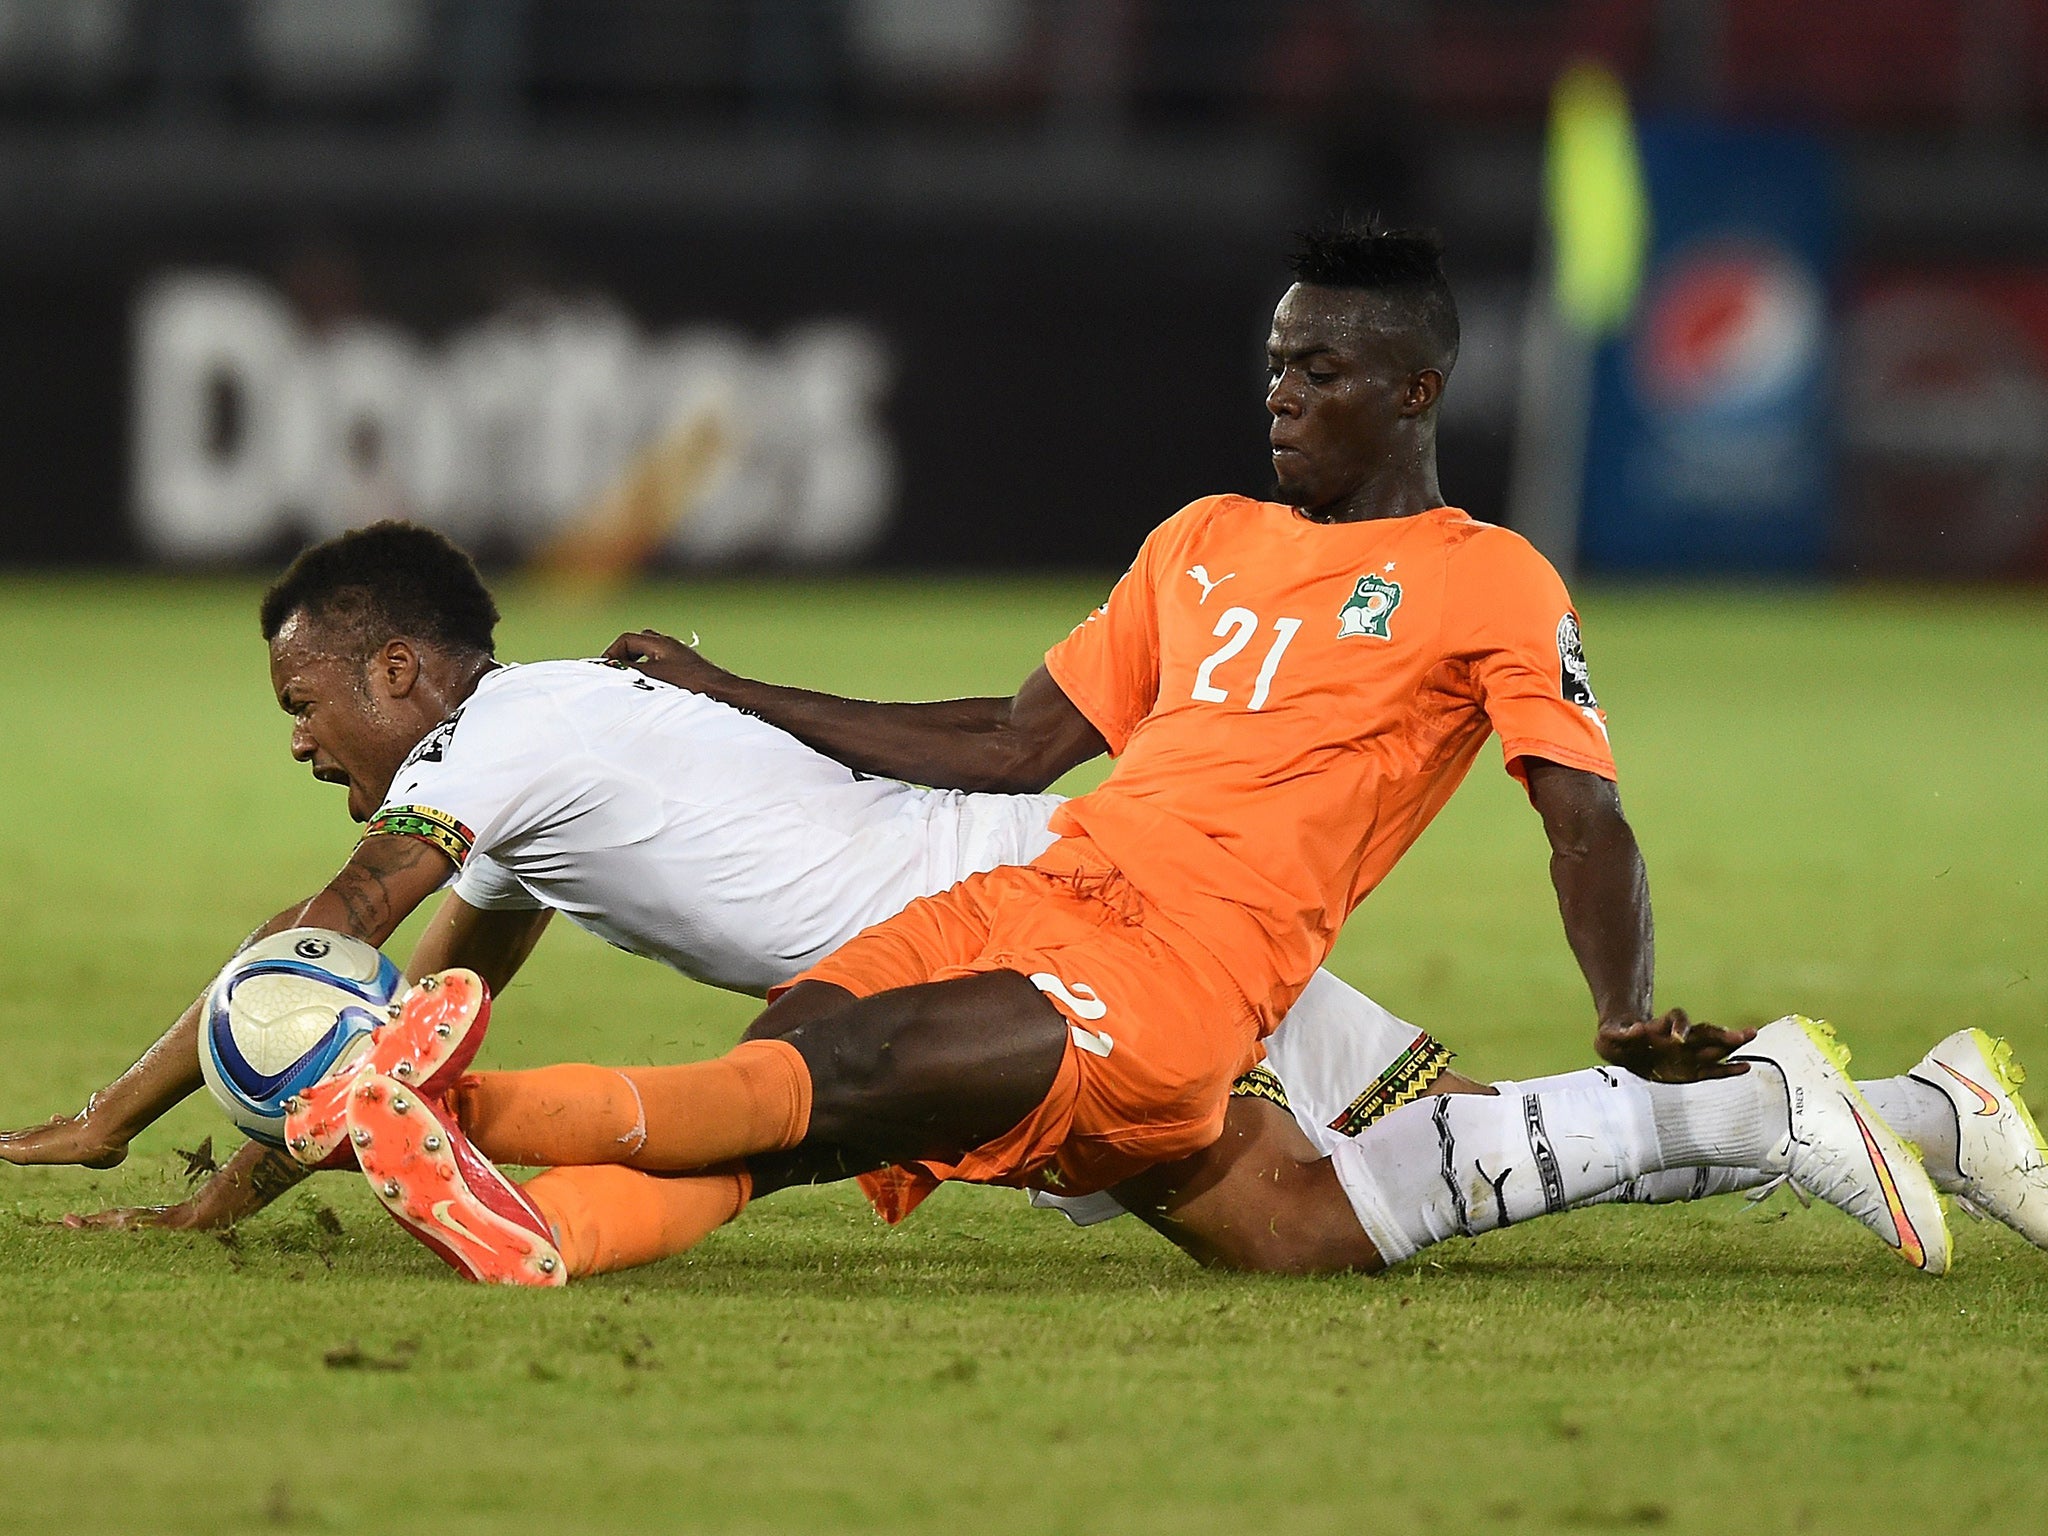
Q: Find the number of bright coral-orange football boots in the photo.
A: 2